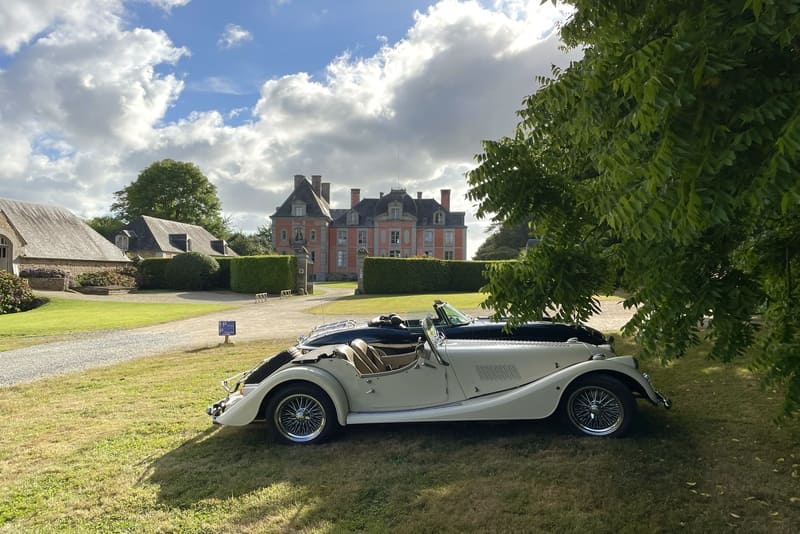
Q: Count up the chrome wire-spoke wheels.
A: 2